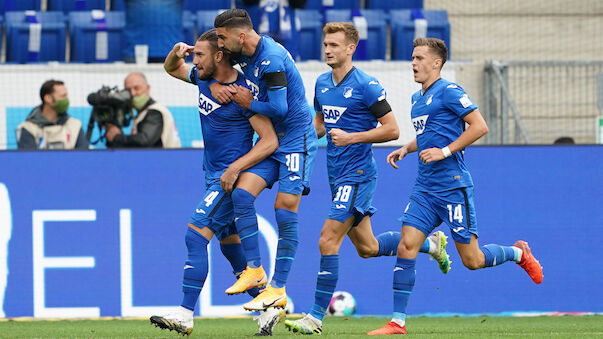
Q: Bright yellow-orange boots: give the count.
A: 2